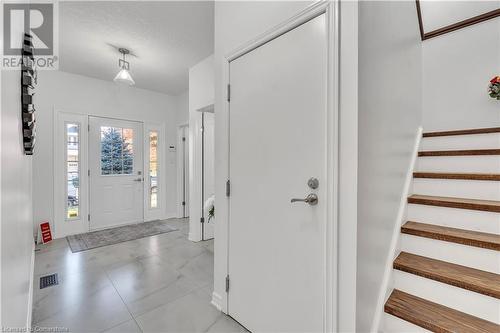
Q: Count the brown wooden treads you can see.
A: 7